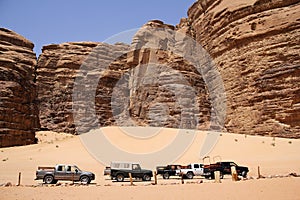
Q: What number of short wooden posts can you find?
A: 8